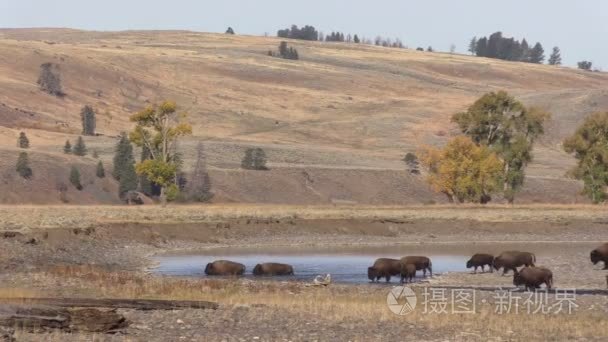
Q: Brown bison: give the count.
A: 9